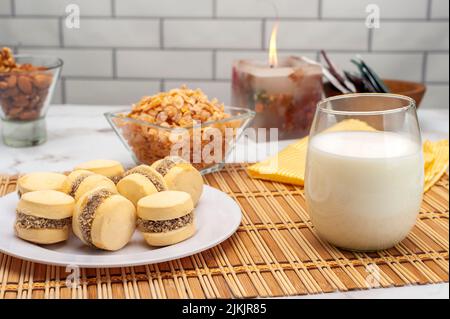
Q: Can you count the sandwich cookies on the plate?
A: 8